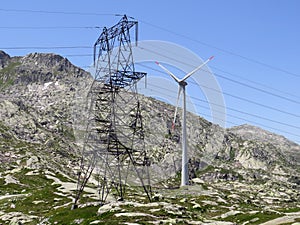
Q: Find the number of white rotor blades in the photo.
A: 3